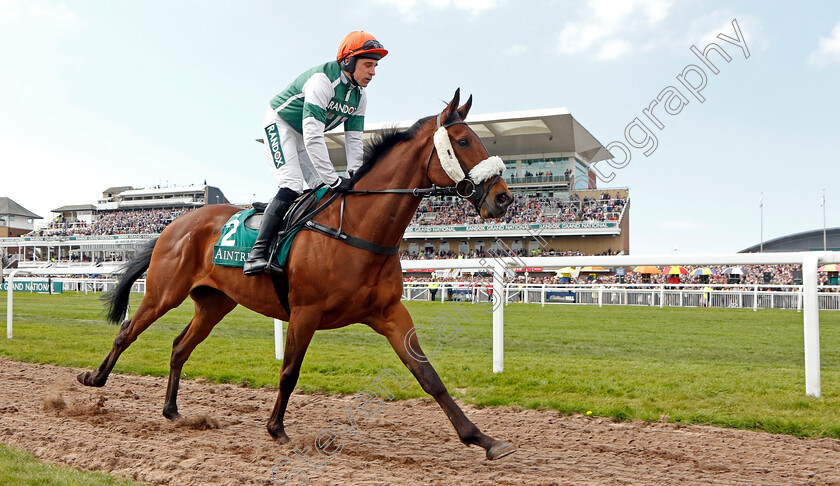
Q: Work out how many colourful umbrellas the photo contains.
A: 7